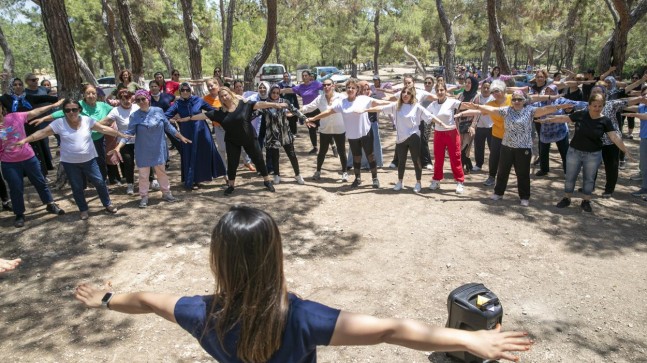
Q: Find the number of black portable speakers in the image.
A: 1